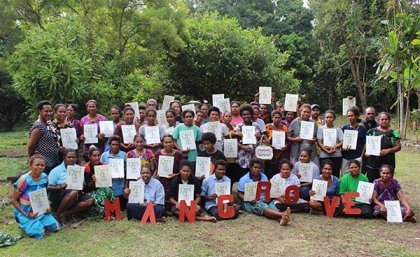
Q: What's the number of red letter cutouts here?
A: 8